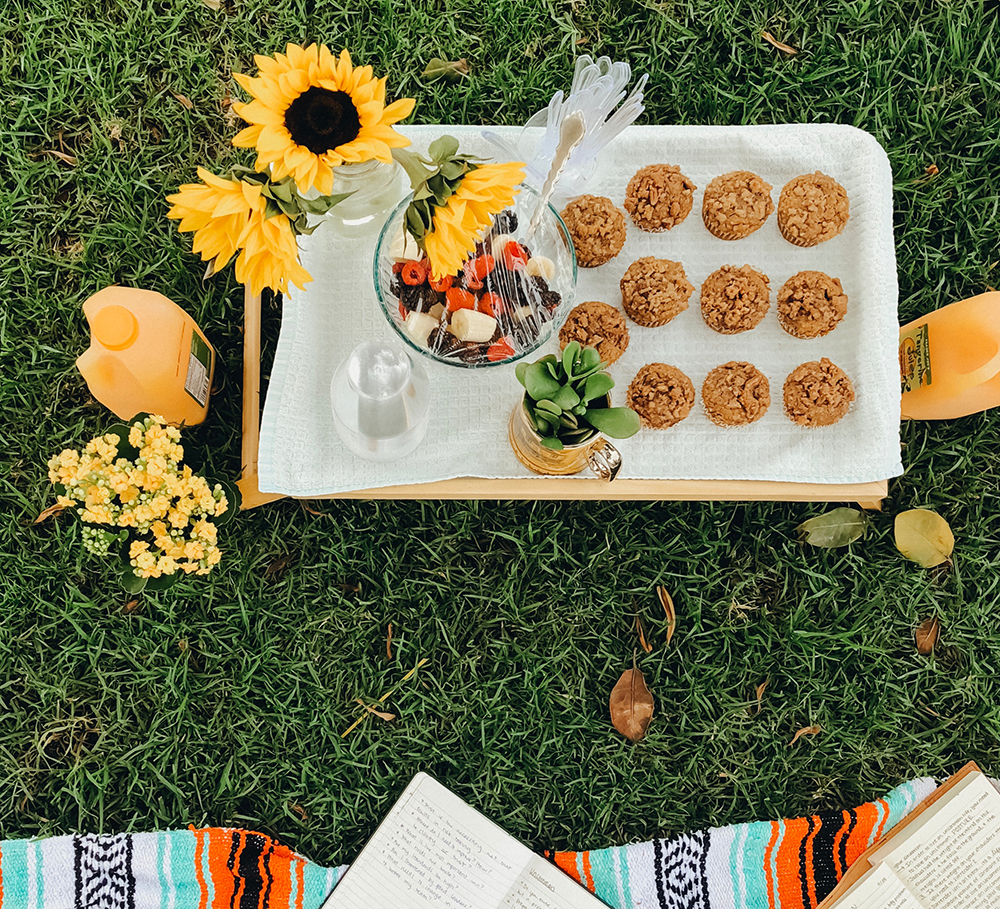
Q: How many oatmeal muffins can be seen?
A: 11